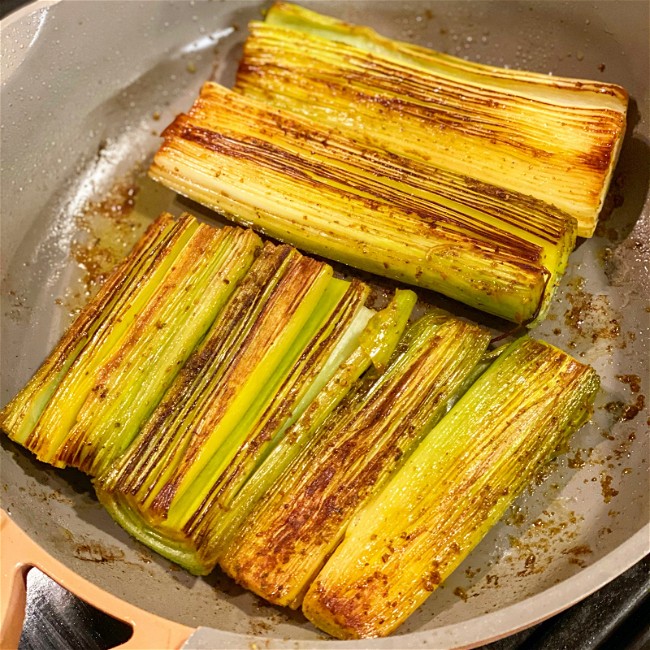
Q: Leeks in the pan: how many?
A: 6